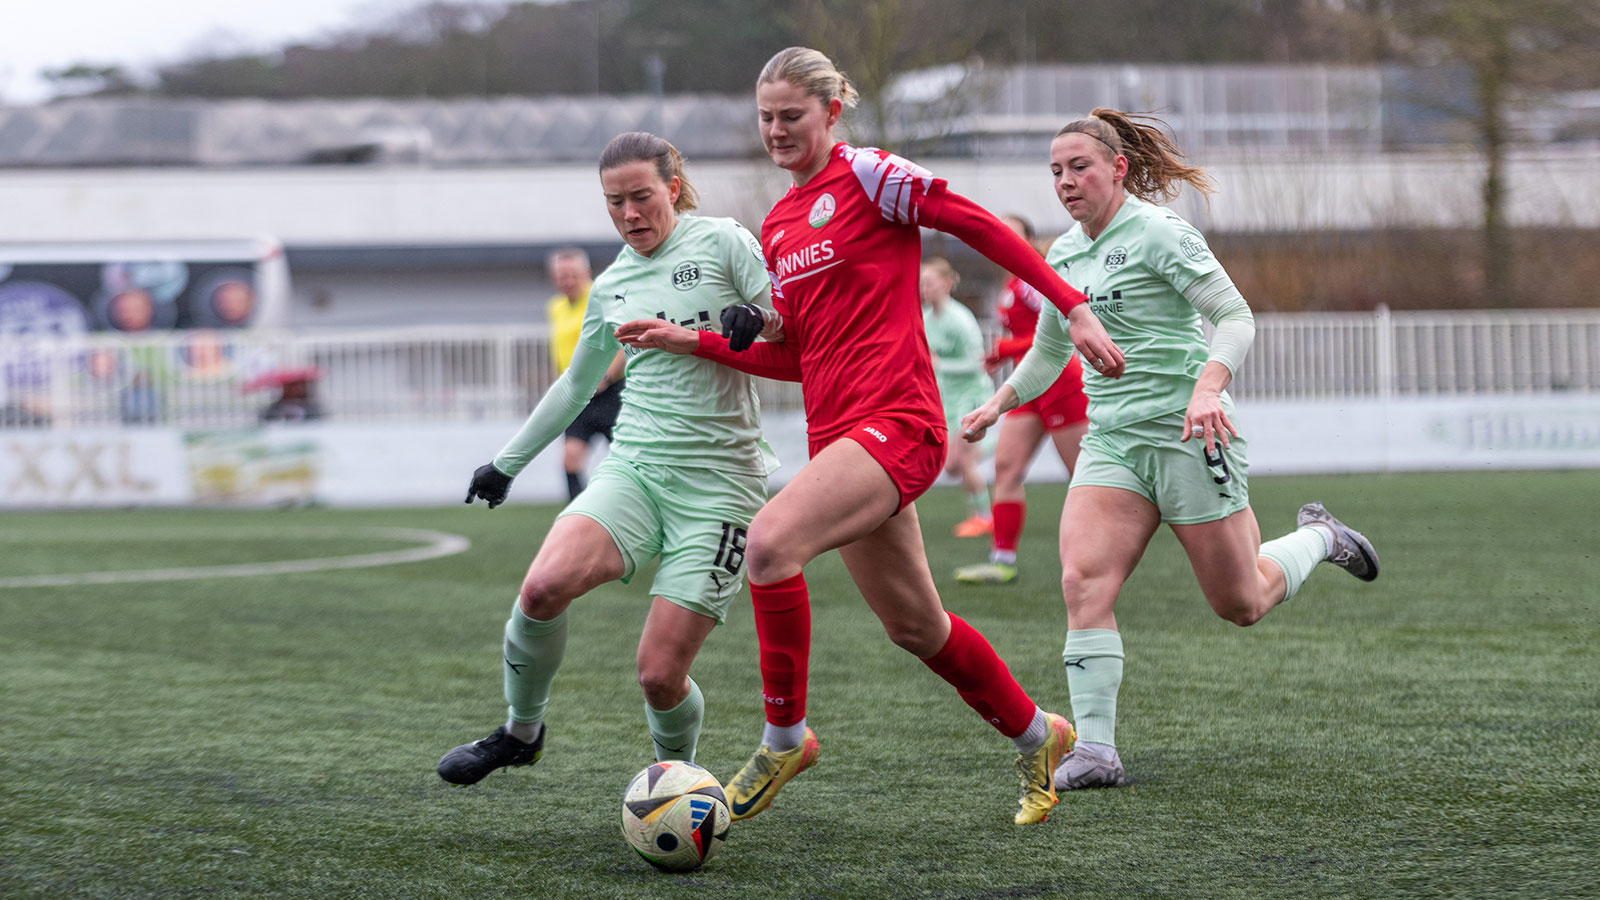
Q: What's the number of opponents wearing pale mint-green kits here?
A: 3